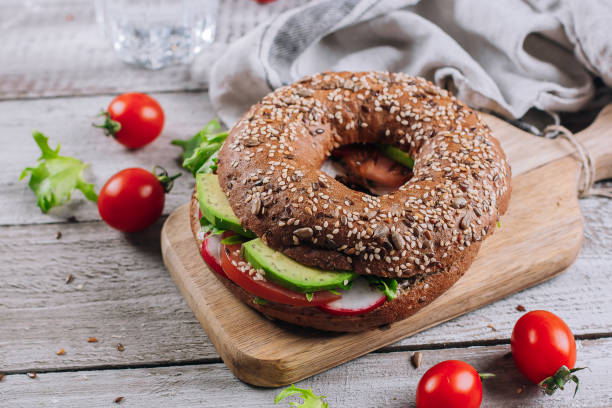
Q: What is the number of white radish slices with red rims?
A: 2